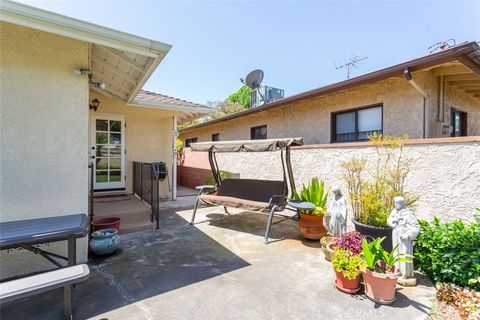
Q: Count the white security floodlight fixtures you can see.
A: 2